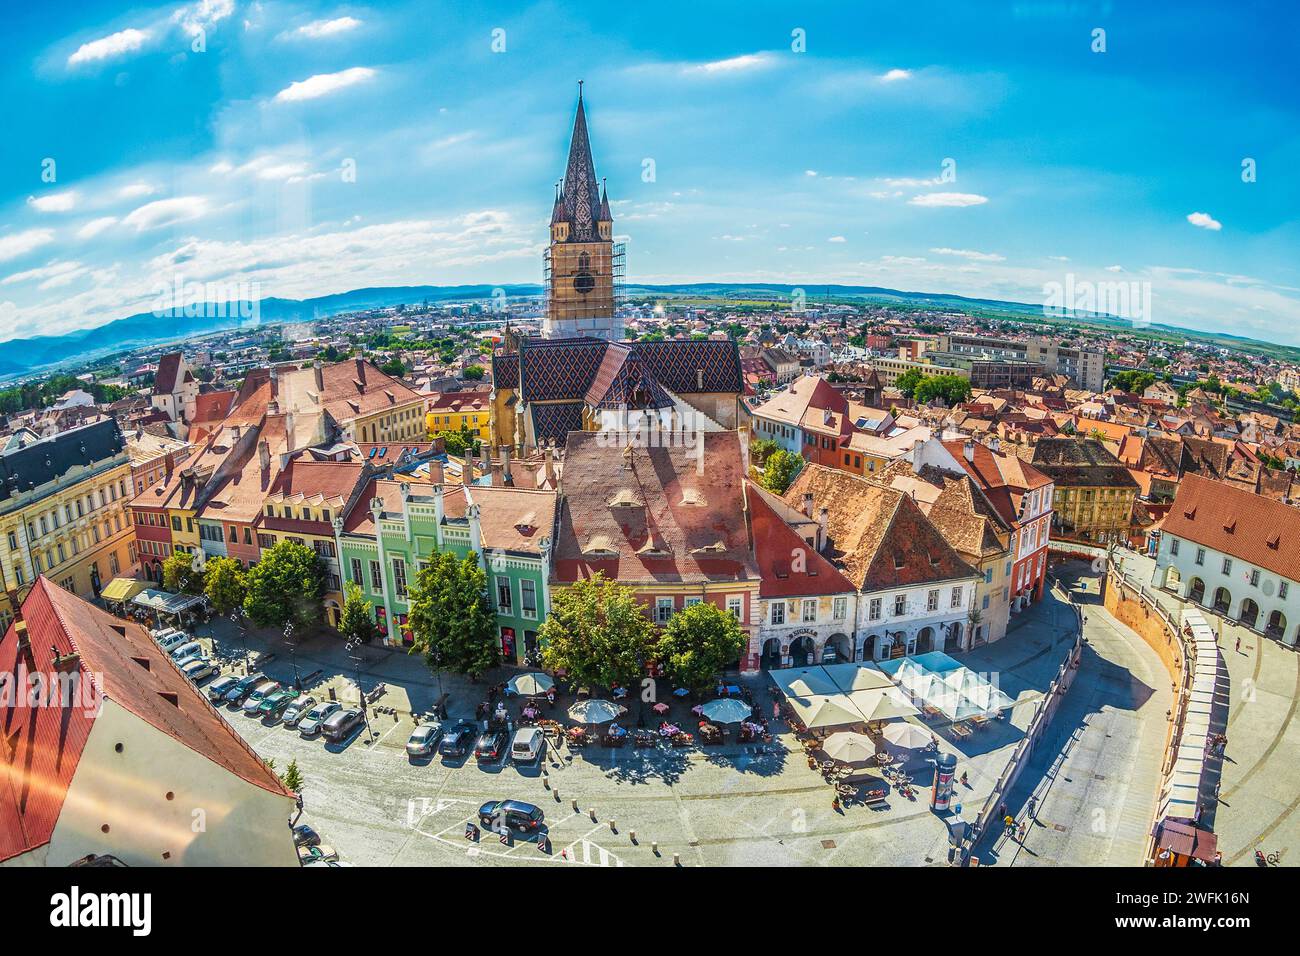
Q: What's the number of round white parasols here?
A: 5